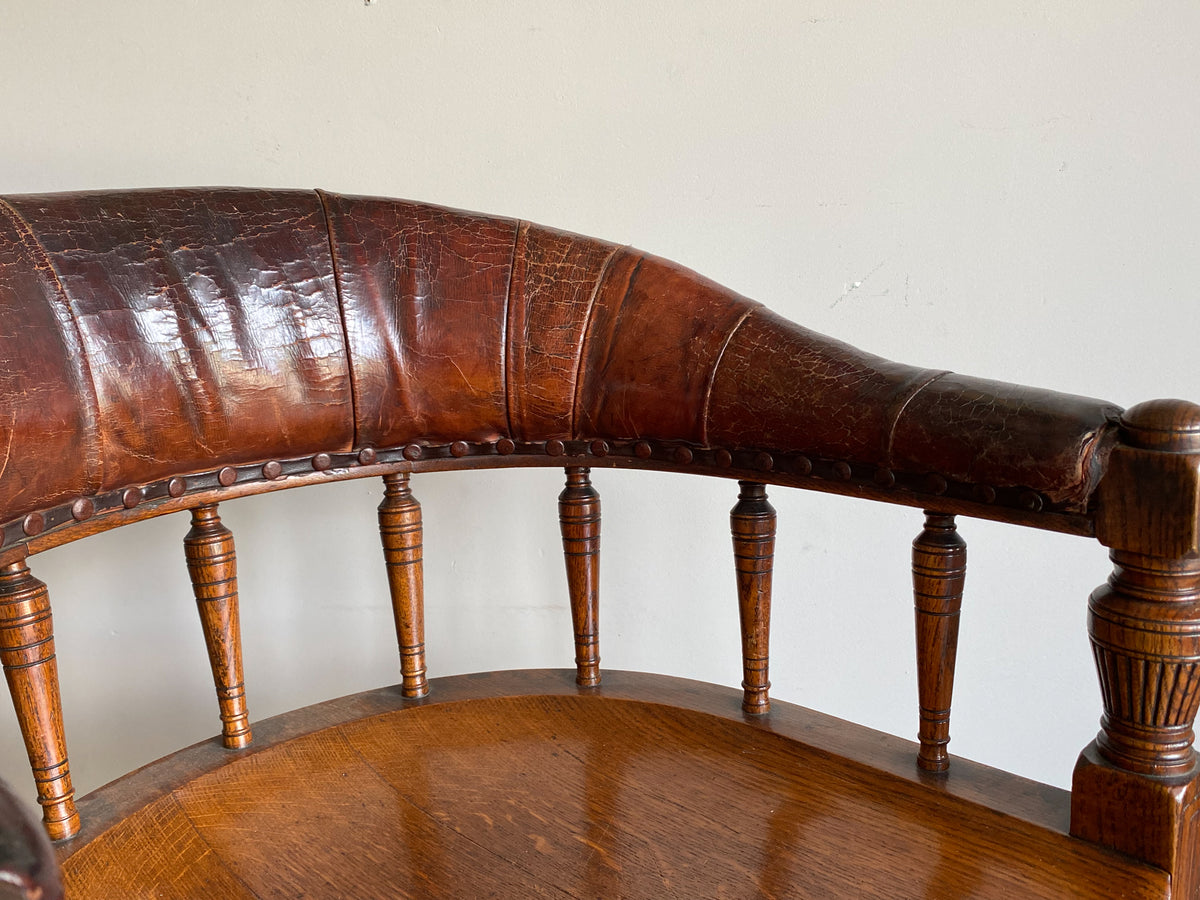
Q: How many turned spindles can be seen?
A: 6